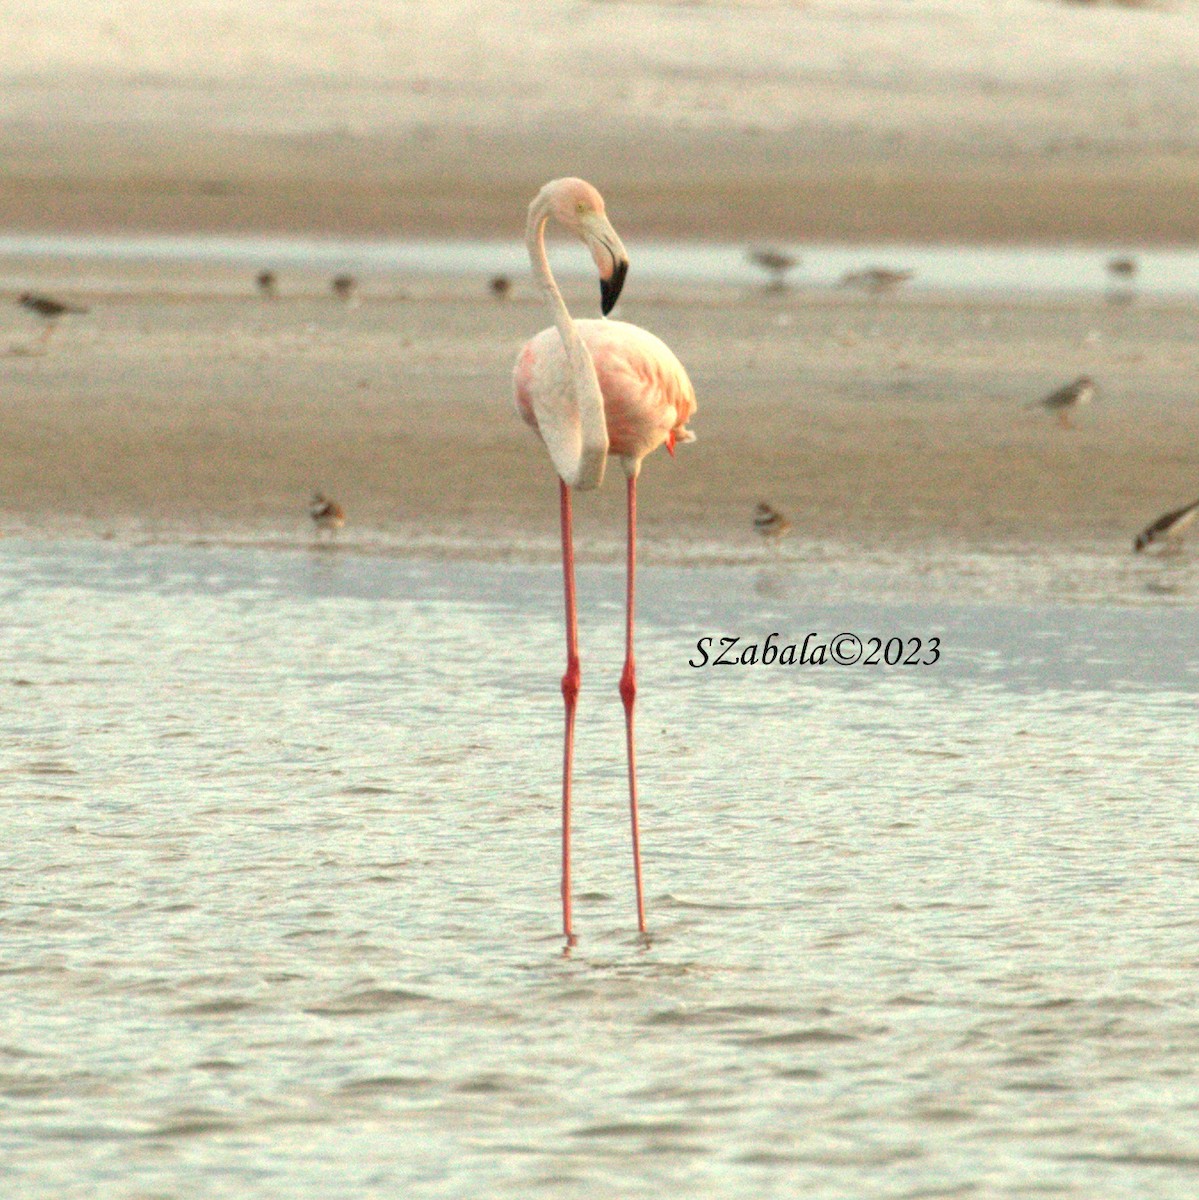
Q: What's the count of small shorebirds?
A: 11